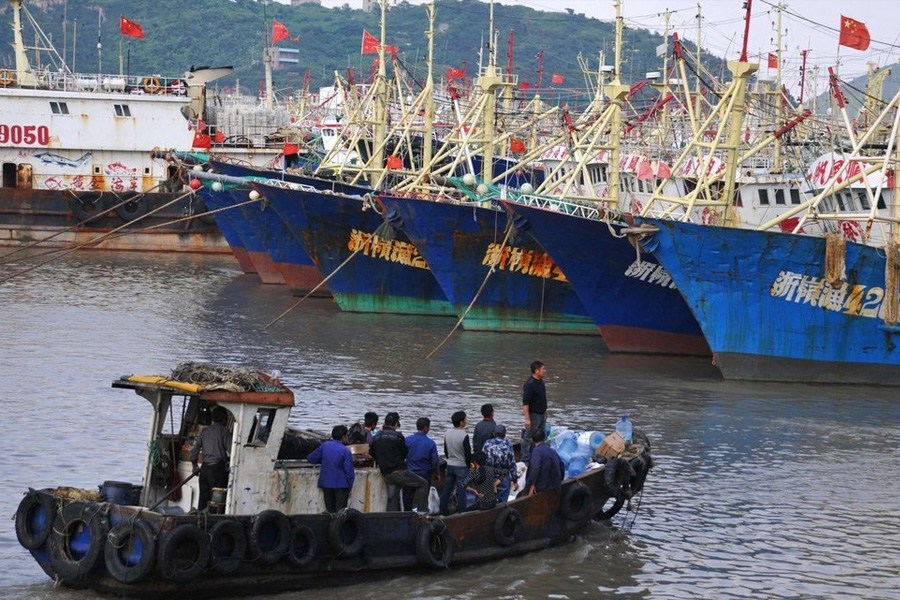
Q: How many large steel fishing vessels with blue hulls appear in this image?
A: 7